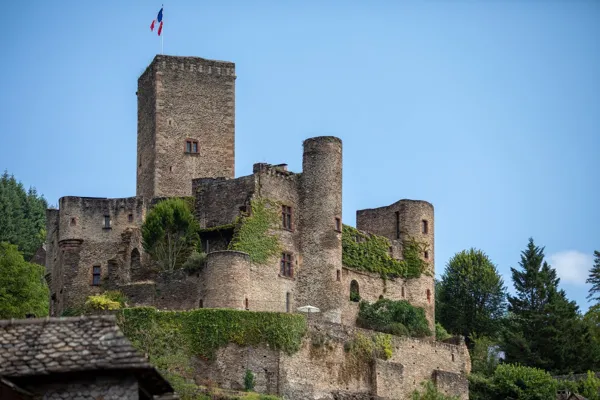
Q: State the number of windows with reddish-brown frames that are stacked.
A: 2